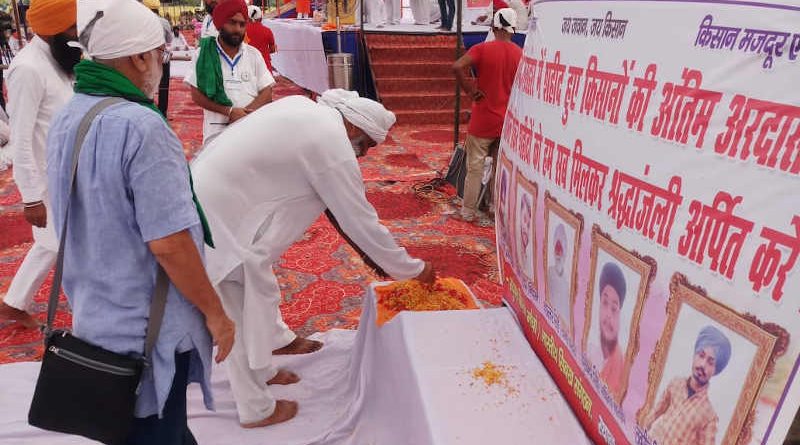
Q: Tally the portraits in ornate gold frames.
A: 5